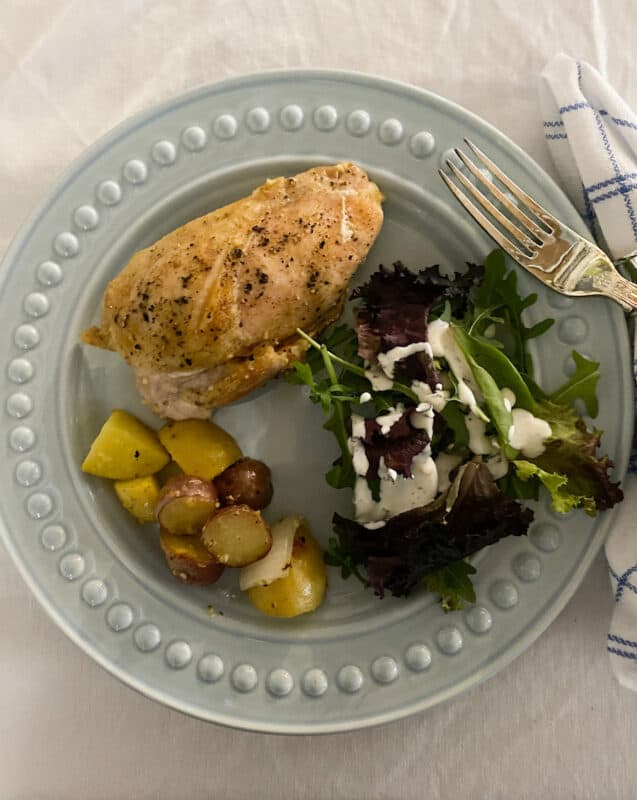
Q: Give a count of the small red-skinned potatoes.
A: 4